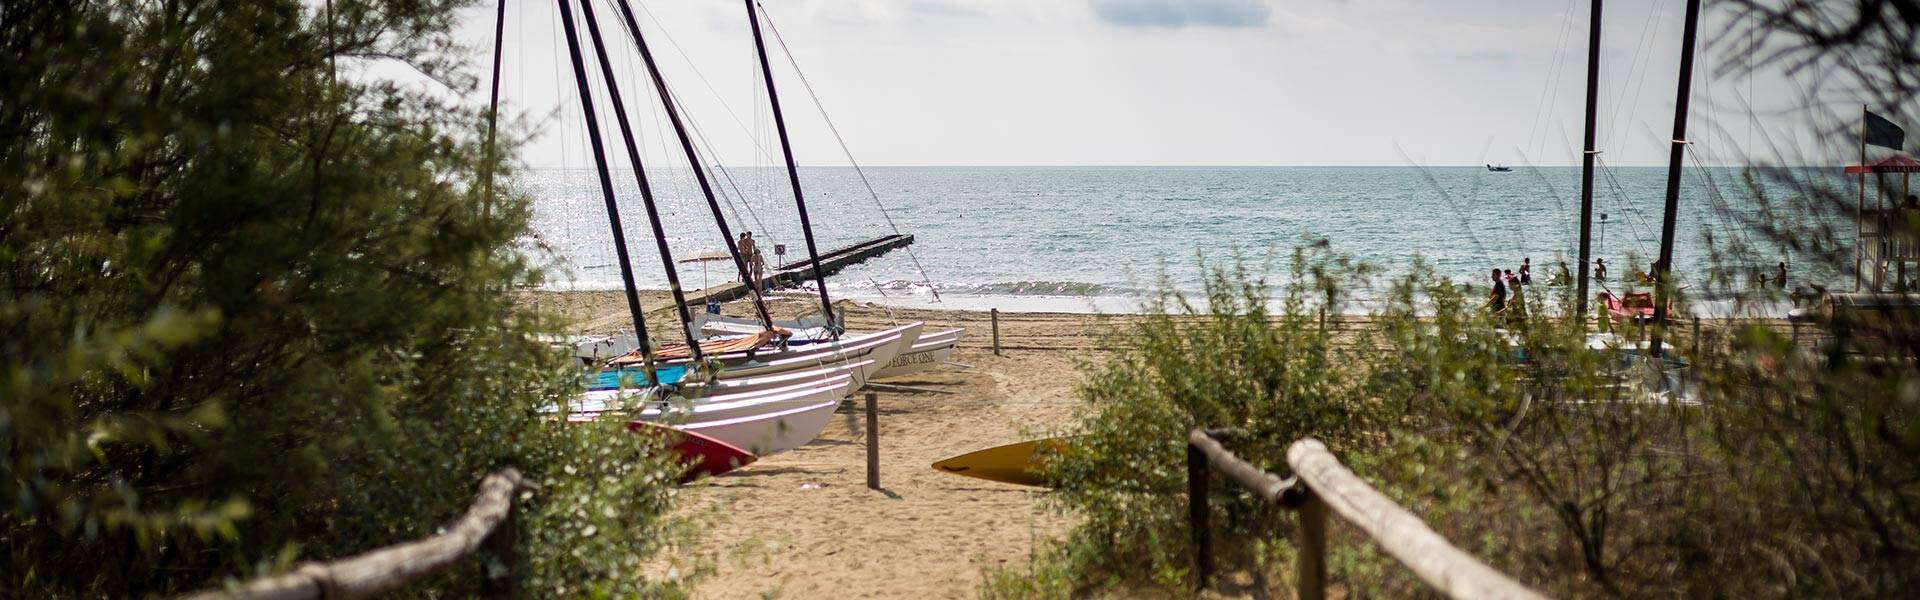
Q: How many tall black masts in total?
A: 7